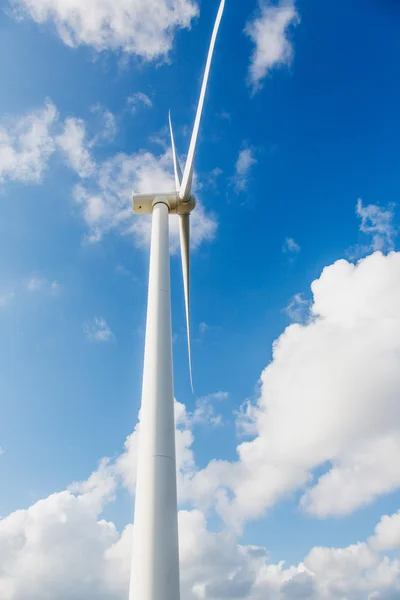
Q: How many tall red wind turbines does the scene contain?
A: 0